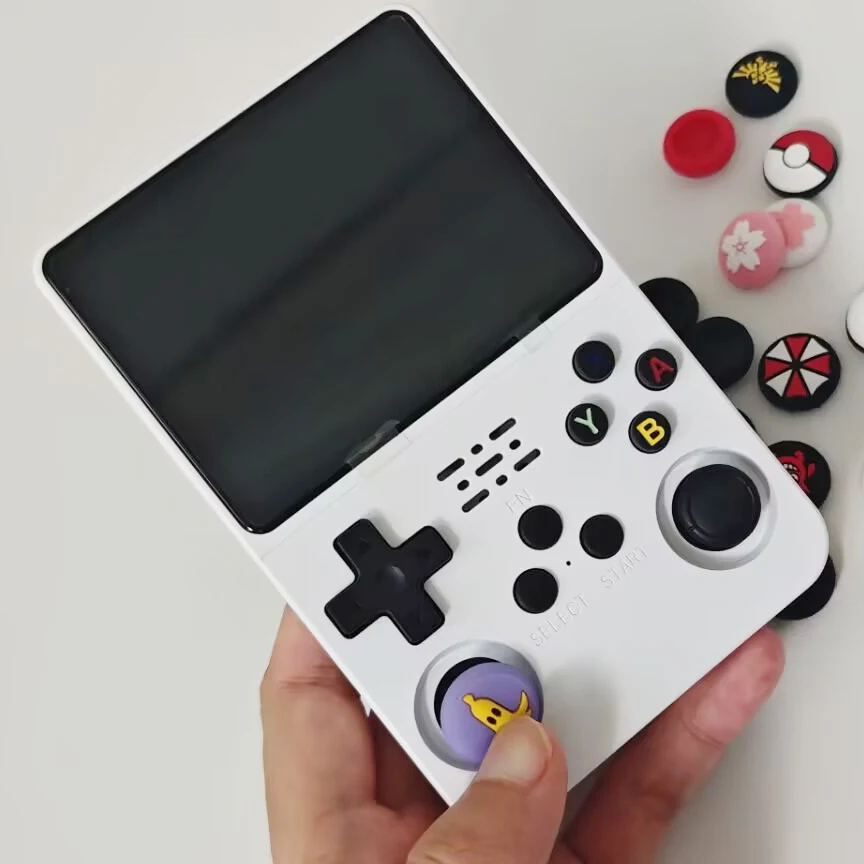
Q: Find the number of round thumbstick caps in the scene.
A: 13